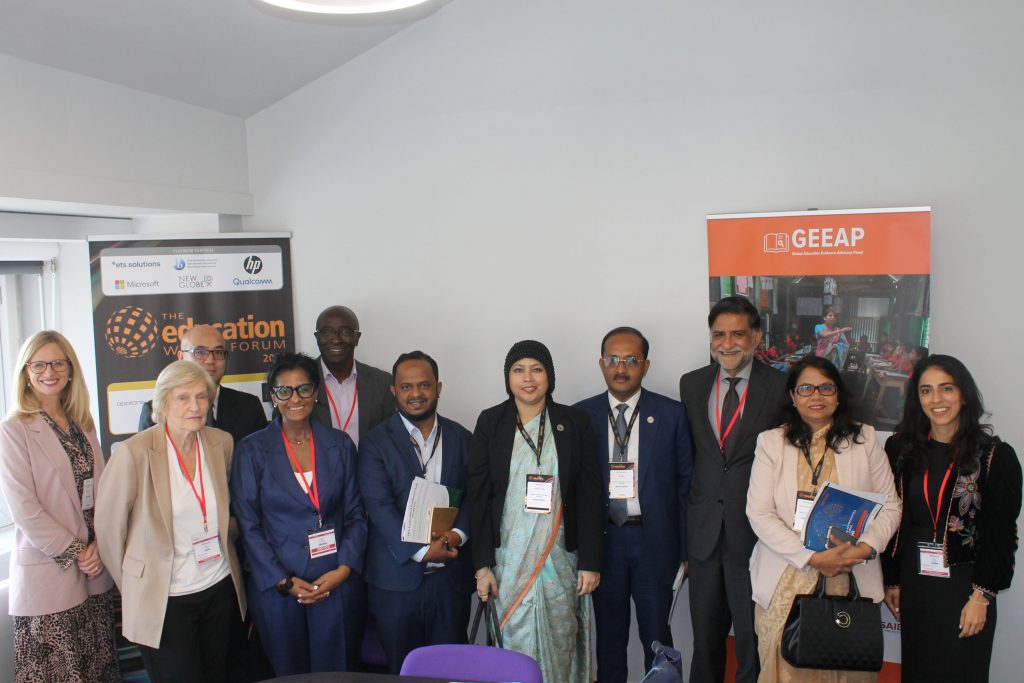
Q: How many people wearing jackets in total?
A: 11